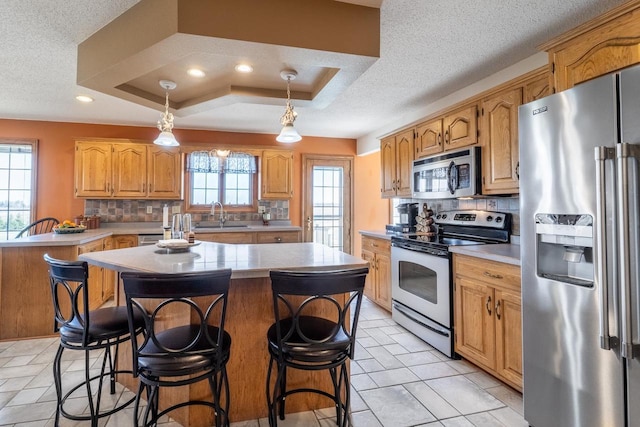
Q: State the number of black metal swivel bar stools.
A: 3